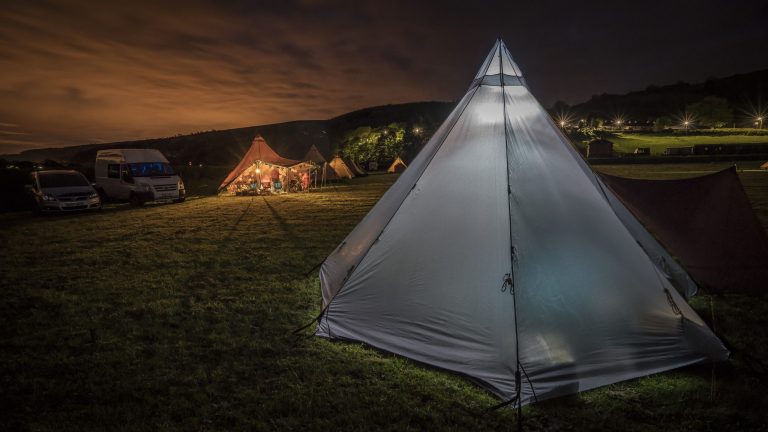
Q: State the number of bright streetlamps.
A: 4